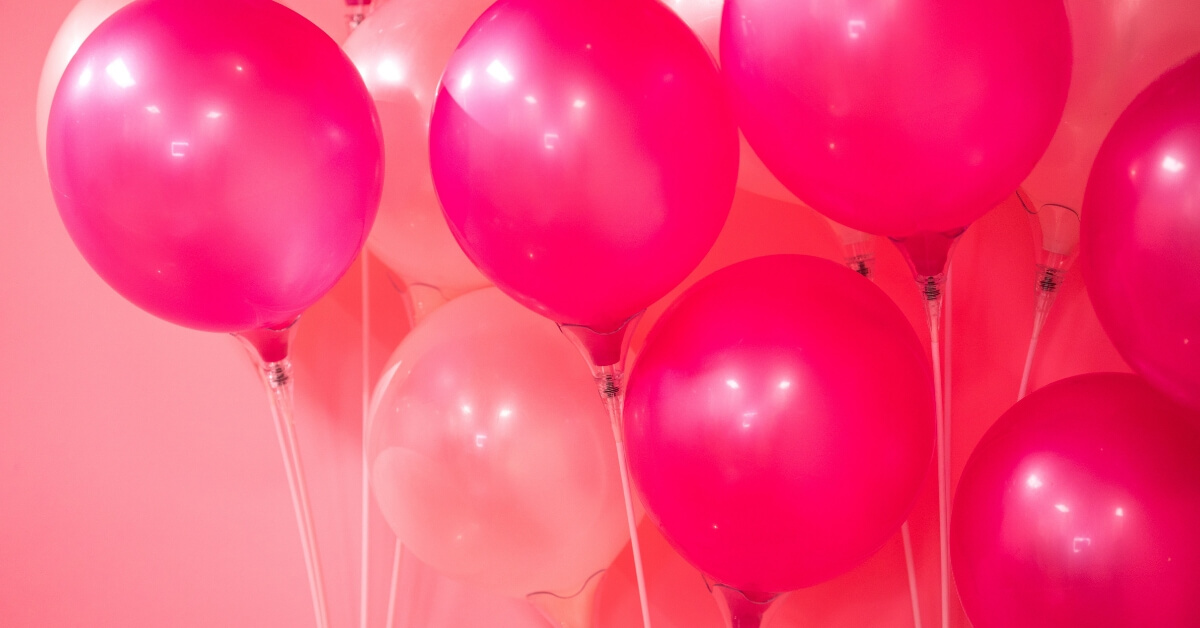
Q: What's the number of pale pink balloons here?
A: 5